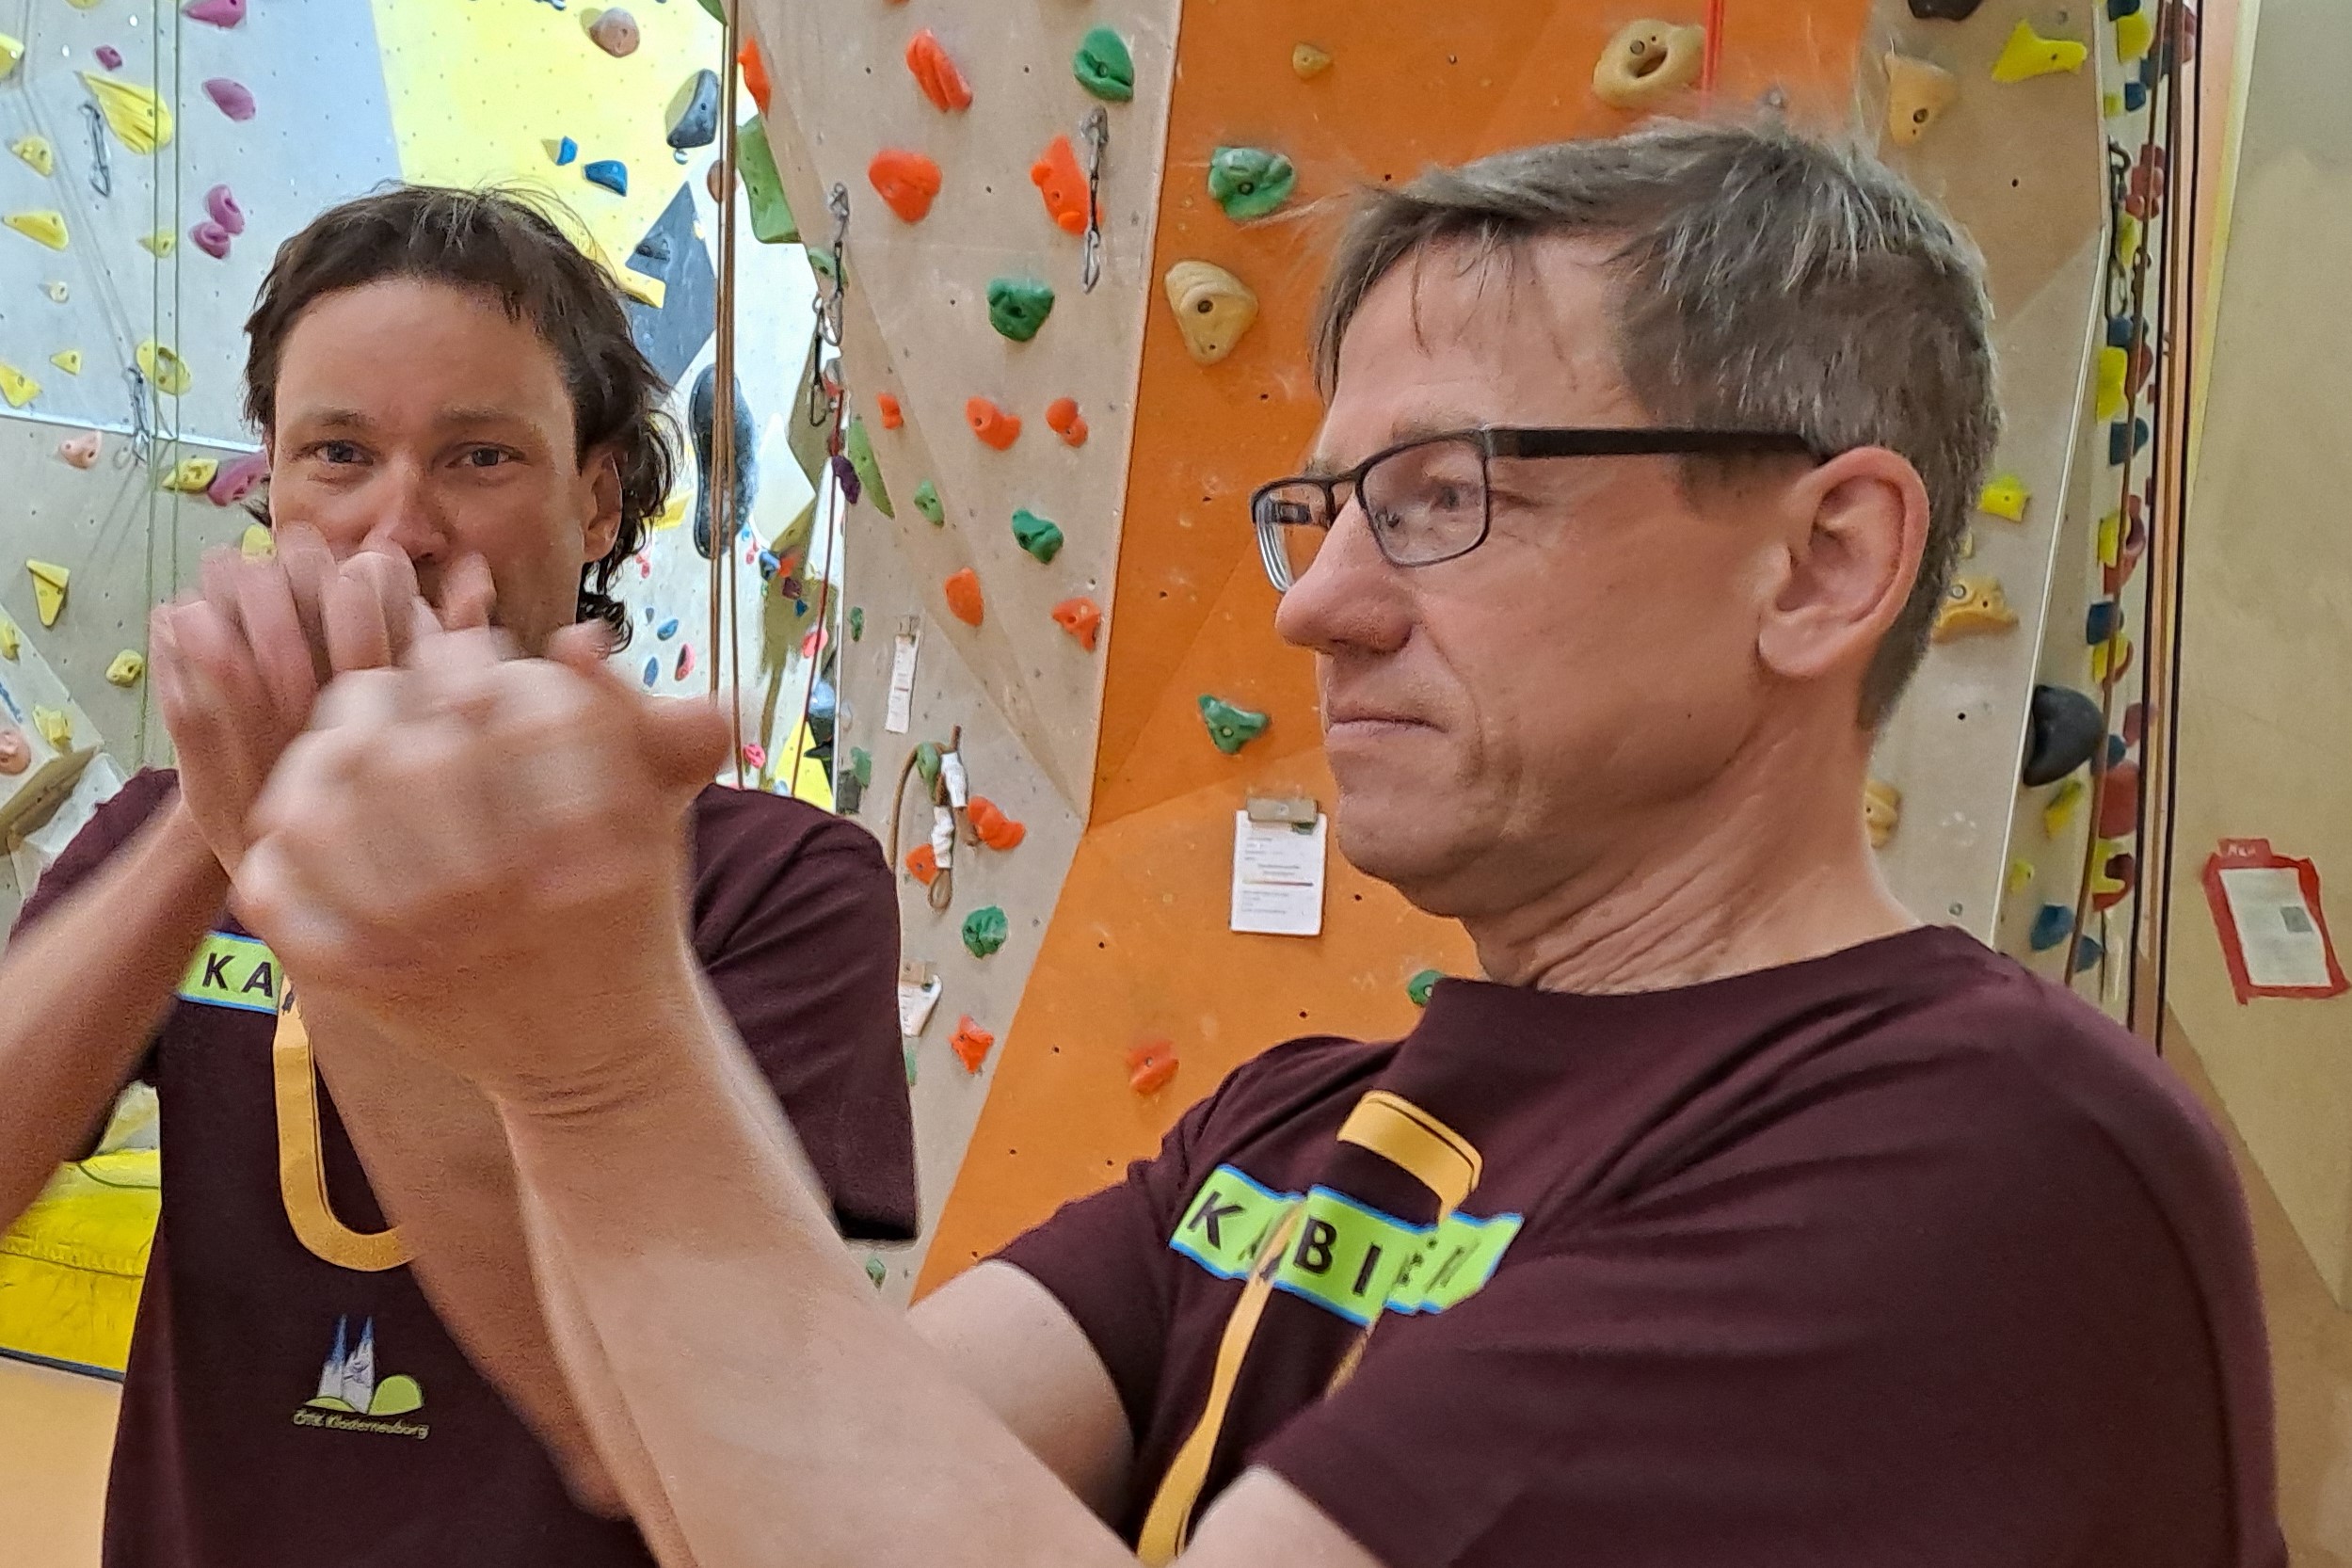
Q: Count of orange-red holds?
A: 13